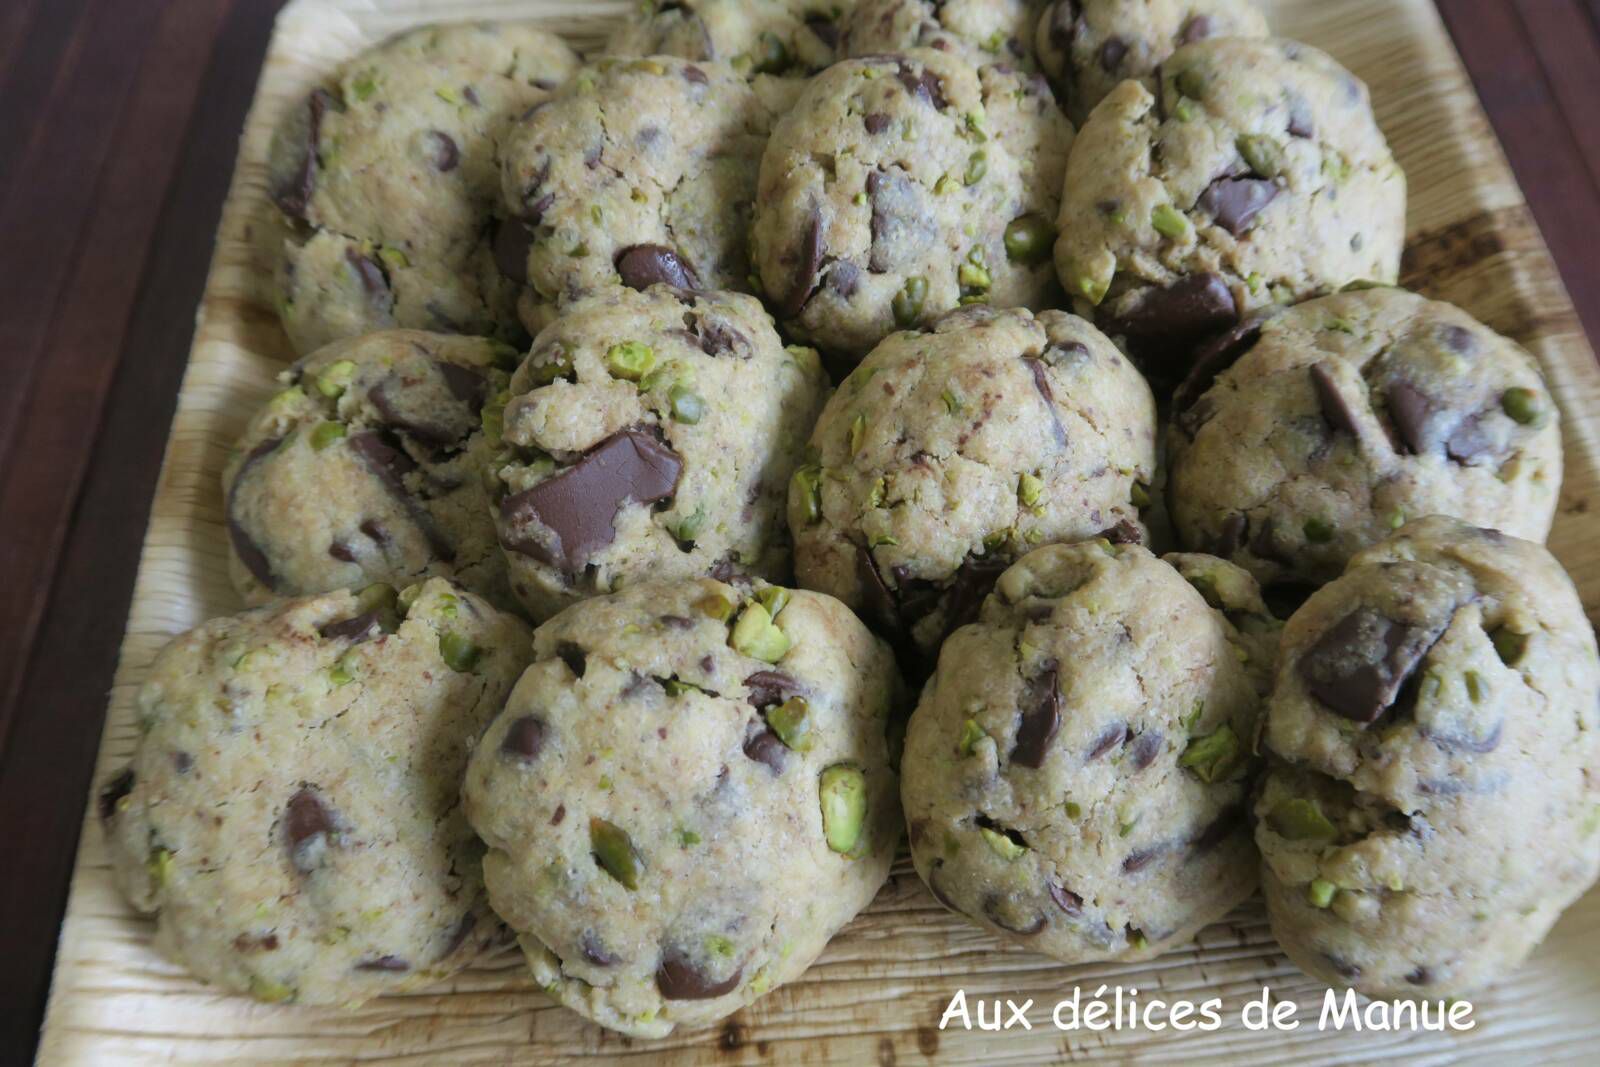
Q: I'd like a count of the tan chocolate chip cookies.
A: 15